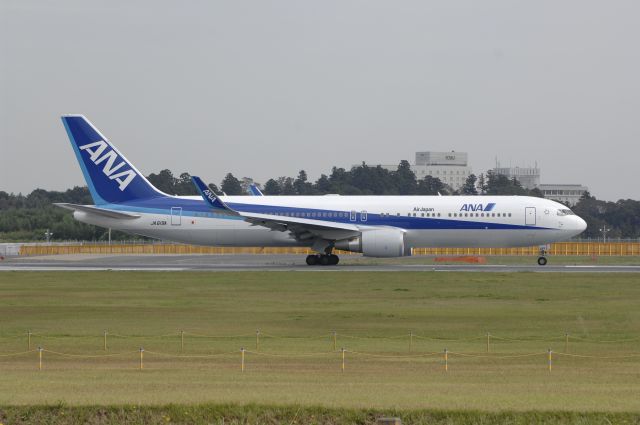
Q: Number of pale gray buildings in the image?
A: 3